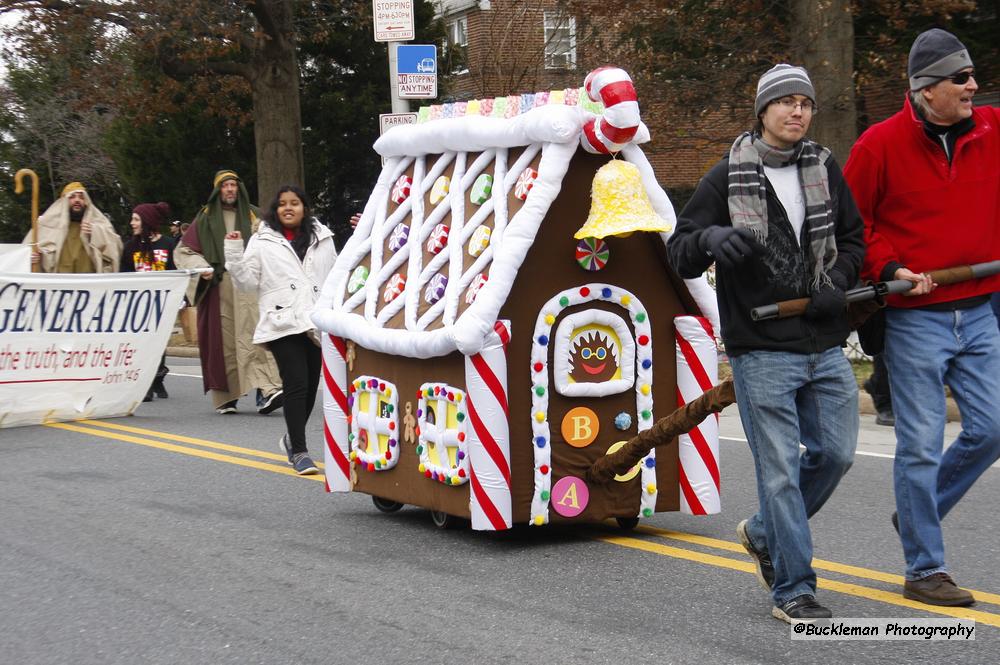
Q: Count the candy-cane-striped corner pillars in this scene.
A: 3